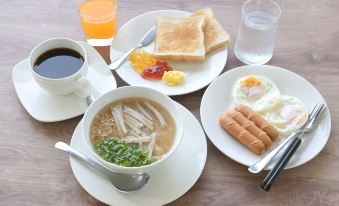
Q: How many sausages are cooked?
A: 3